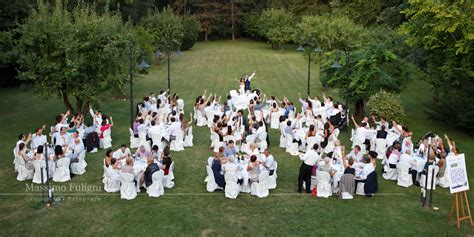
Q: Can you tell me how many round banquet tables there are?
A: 15